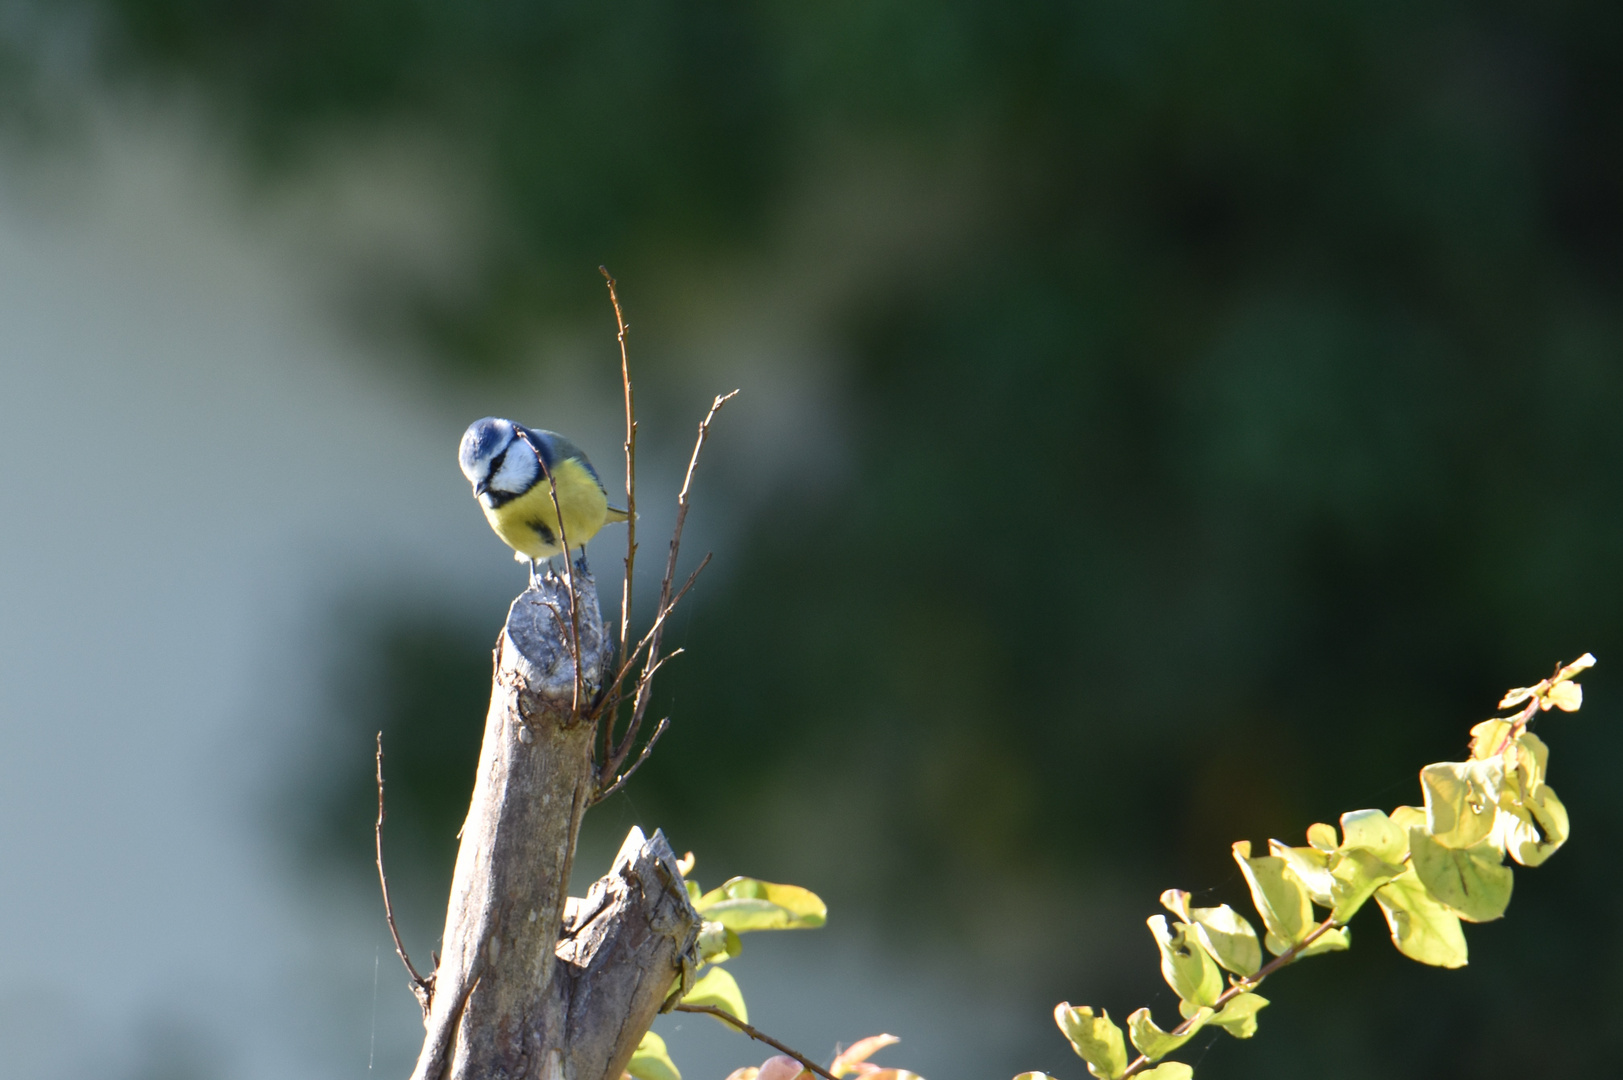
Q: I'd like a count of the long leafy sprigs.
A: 1